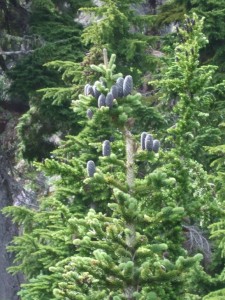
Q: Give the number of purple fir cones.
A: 14